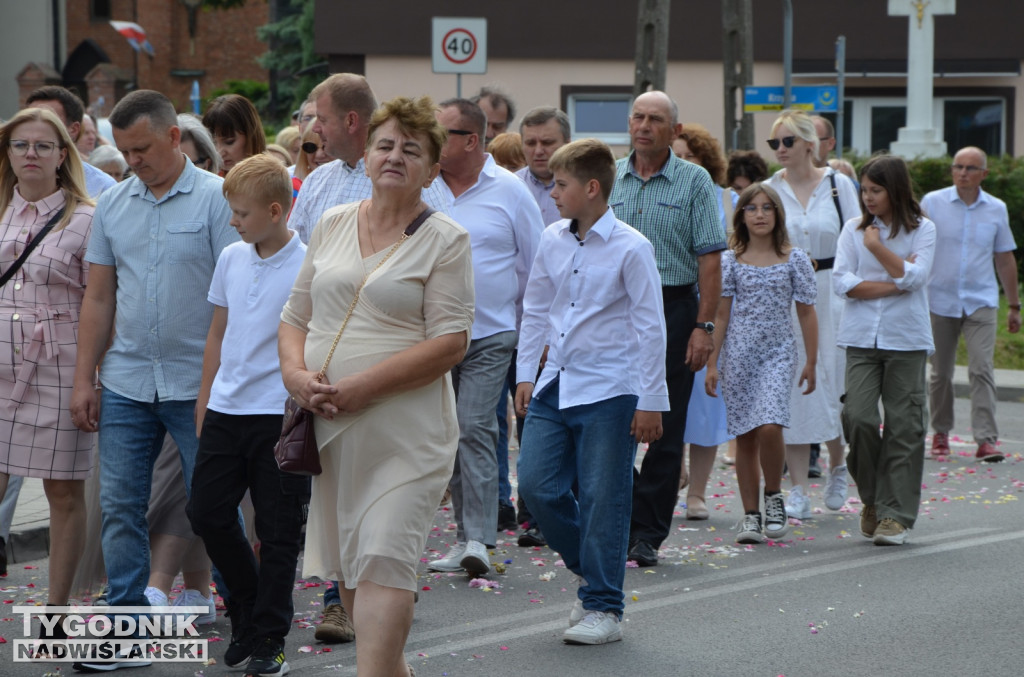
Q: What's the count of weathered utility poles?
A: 2